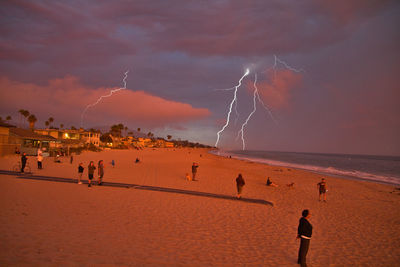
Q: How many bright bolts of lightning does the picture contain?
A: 3